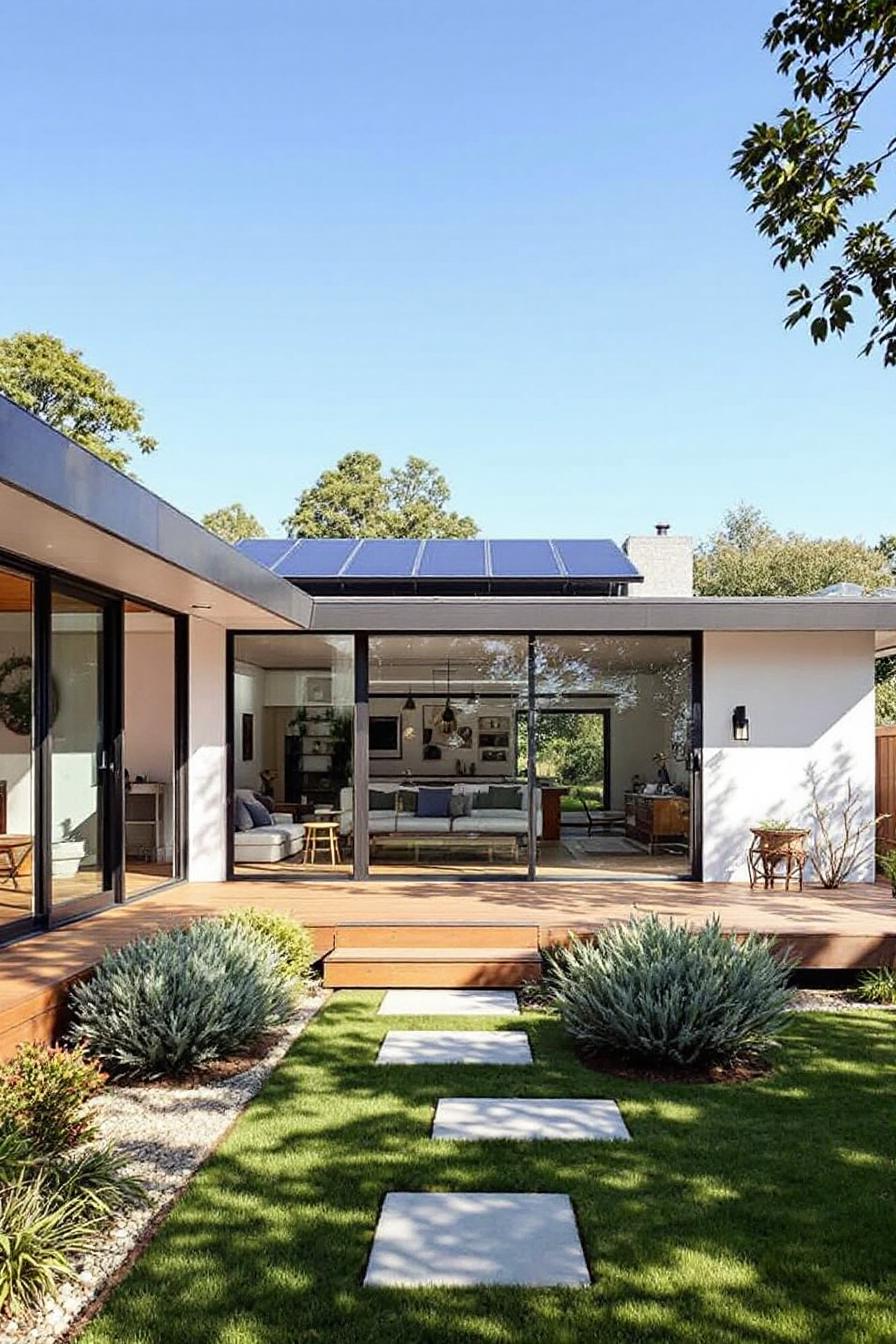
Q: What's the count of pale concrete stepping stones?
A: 4